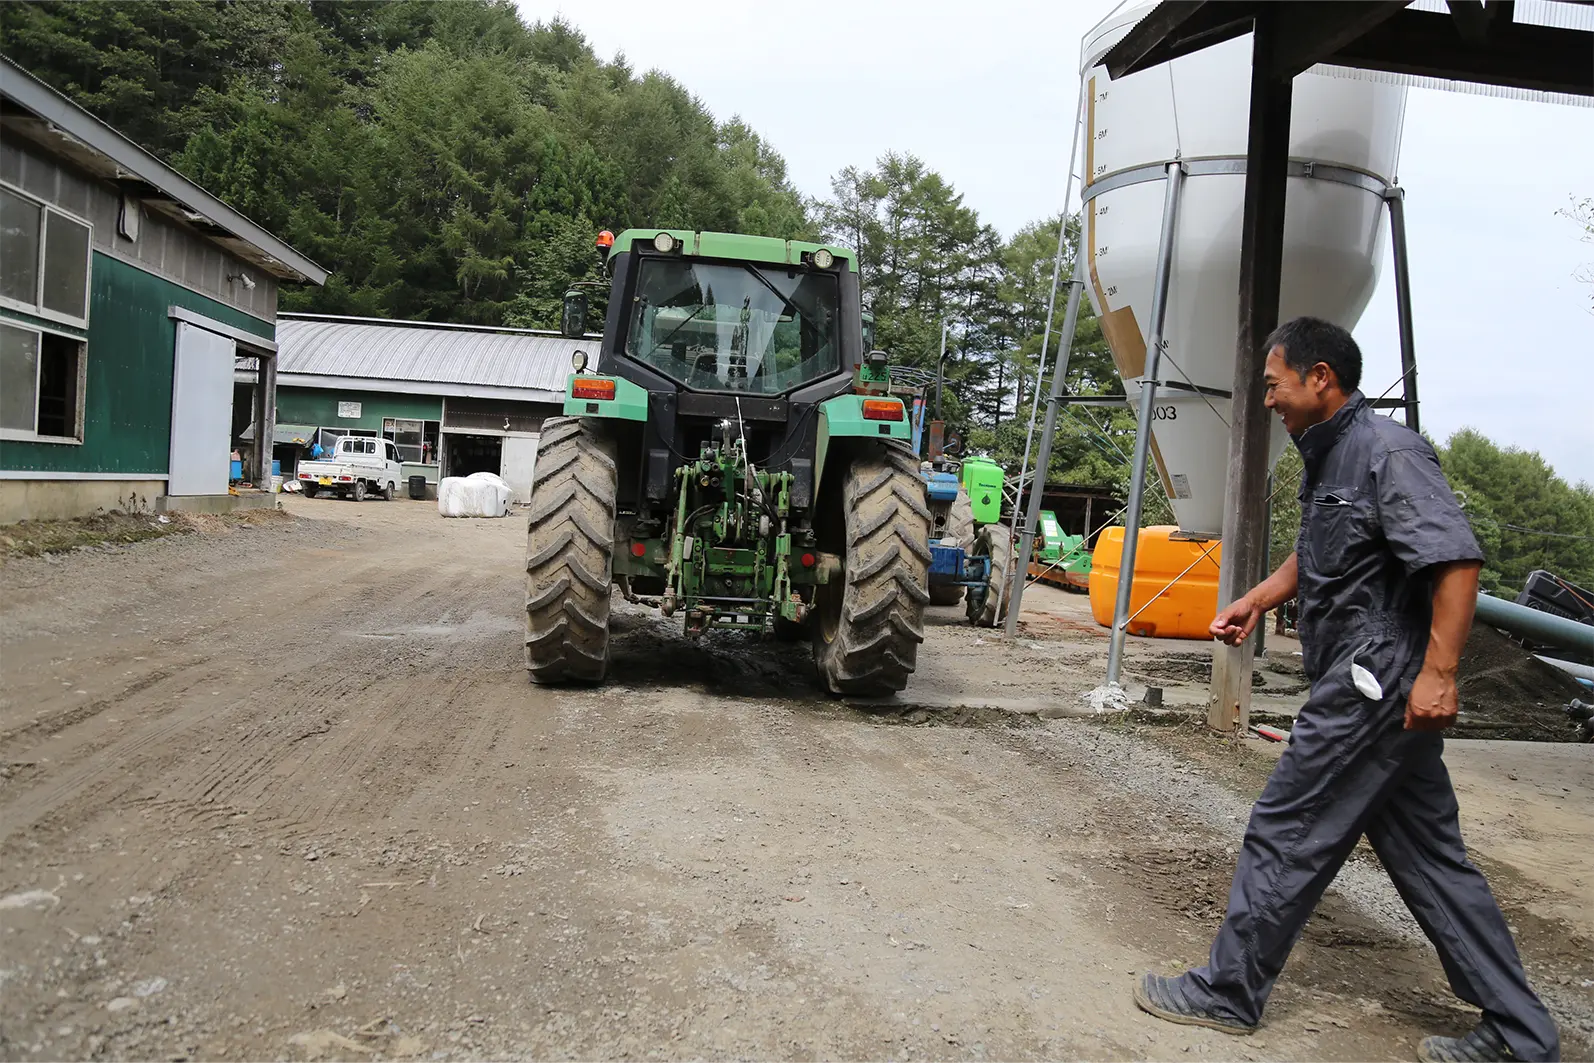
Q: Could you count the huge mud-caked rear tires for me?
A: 2